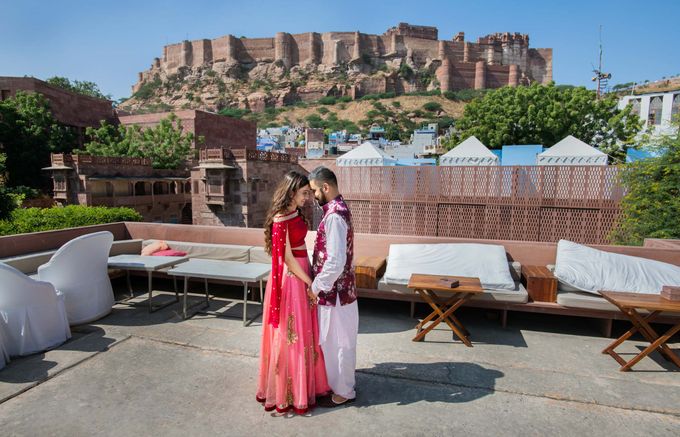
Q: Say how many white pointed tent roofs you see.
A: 3